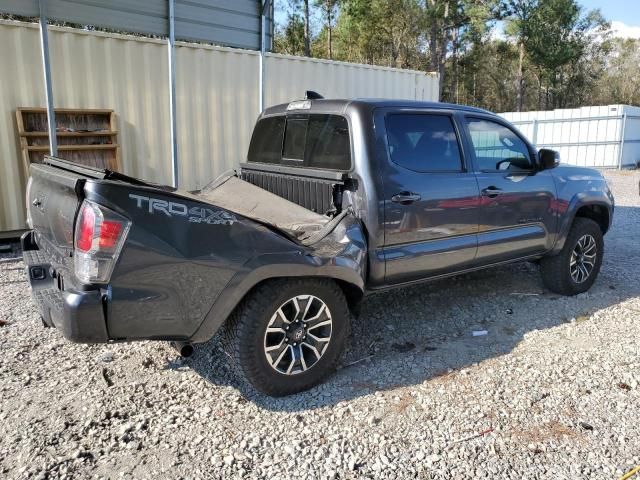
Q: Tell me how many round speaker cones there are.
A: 0